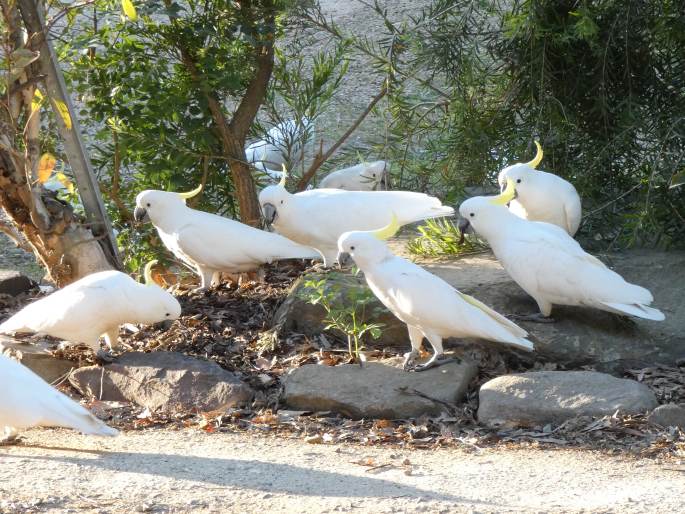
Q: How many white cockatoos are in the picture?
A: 9